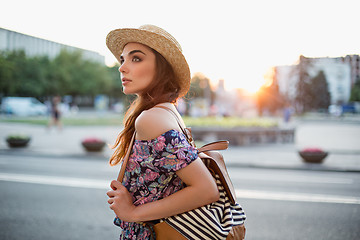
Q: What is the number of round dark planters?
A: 3